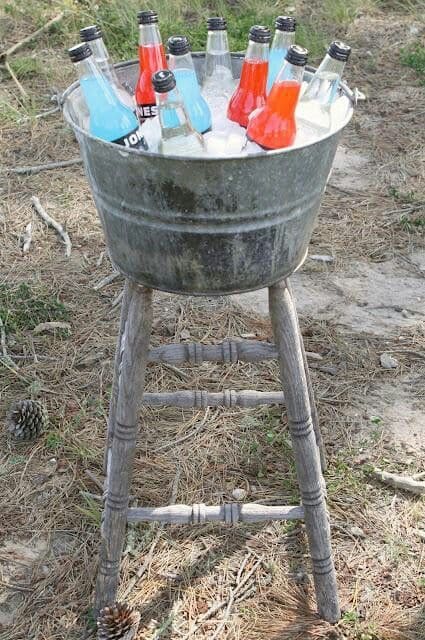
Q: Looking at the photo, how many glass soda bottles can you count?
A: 10